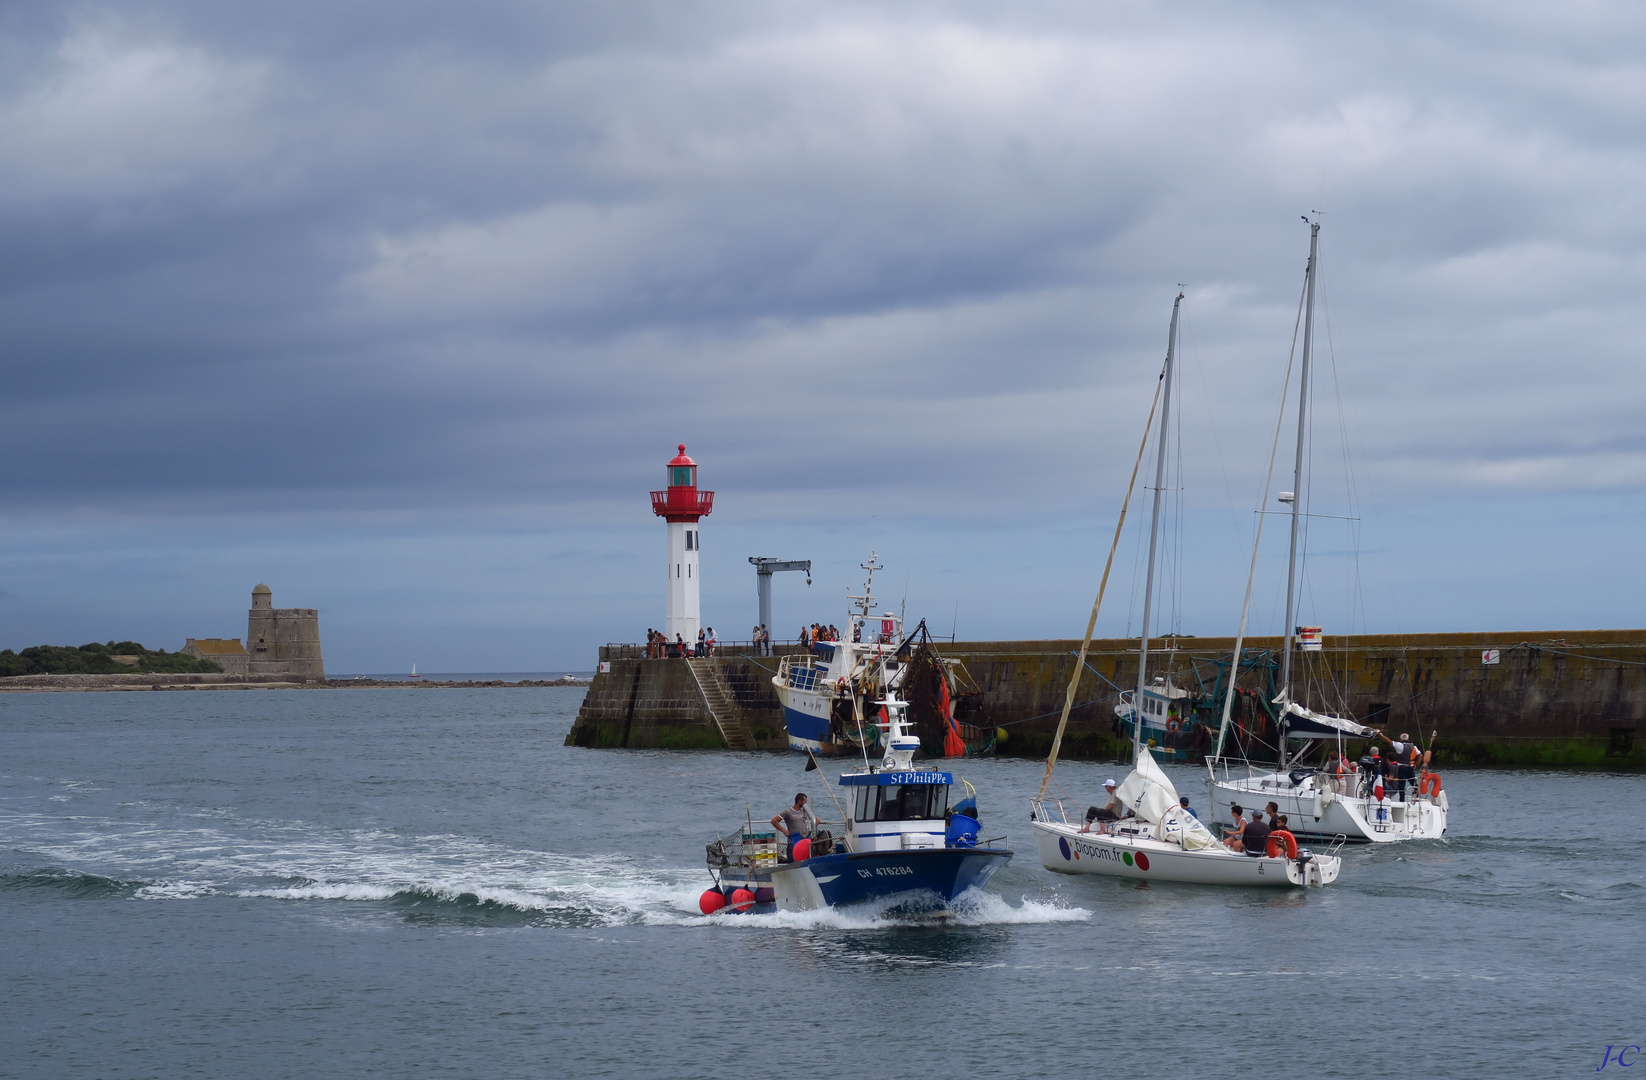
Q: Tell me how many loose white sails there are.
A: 1